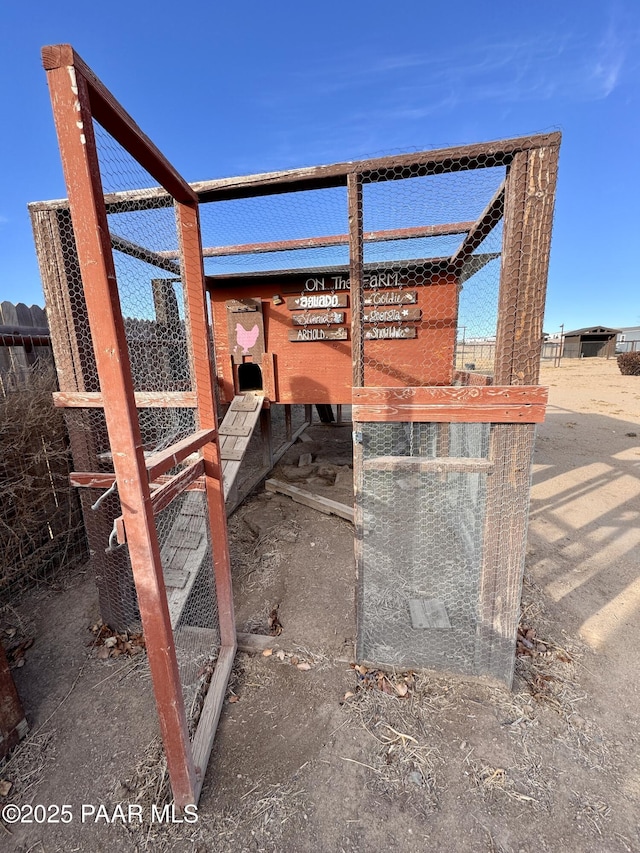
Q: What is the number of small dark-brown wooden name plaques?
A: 6